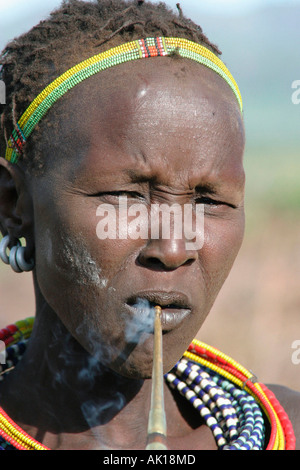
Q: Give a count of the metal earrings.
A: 3